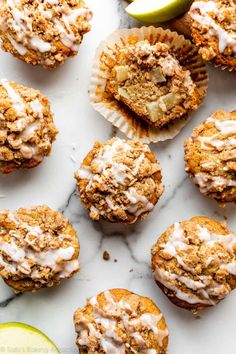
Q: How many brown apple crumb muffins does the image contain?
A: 9